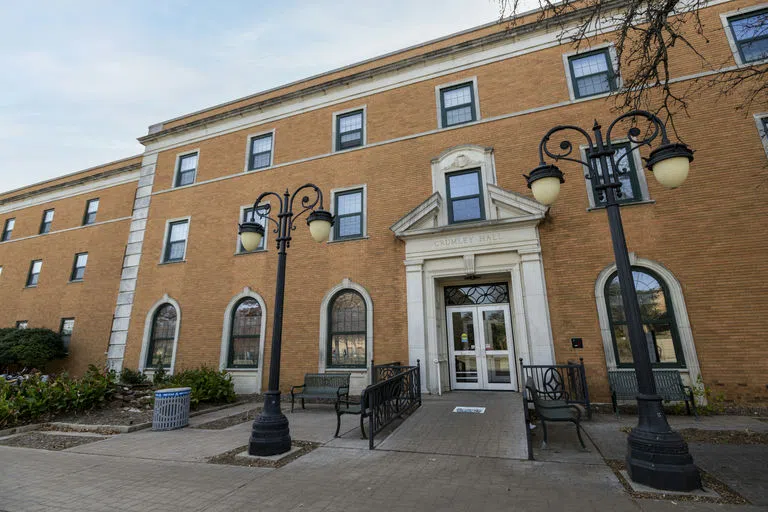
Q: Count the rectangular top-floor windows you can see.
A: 9